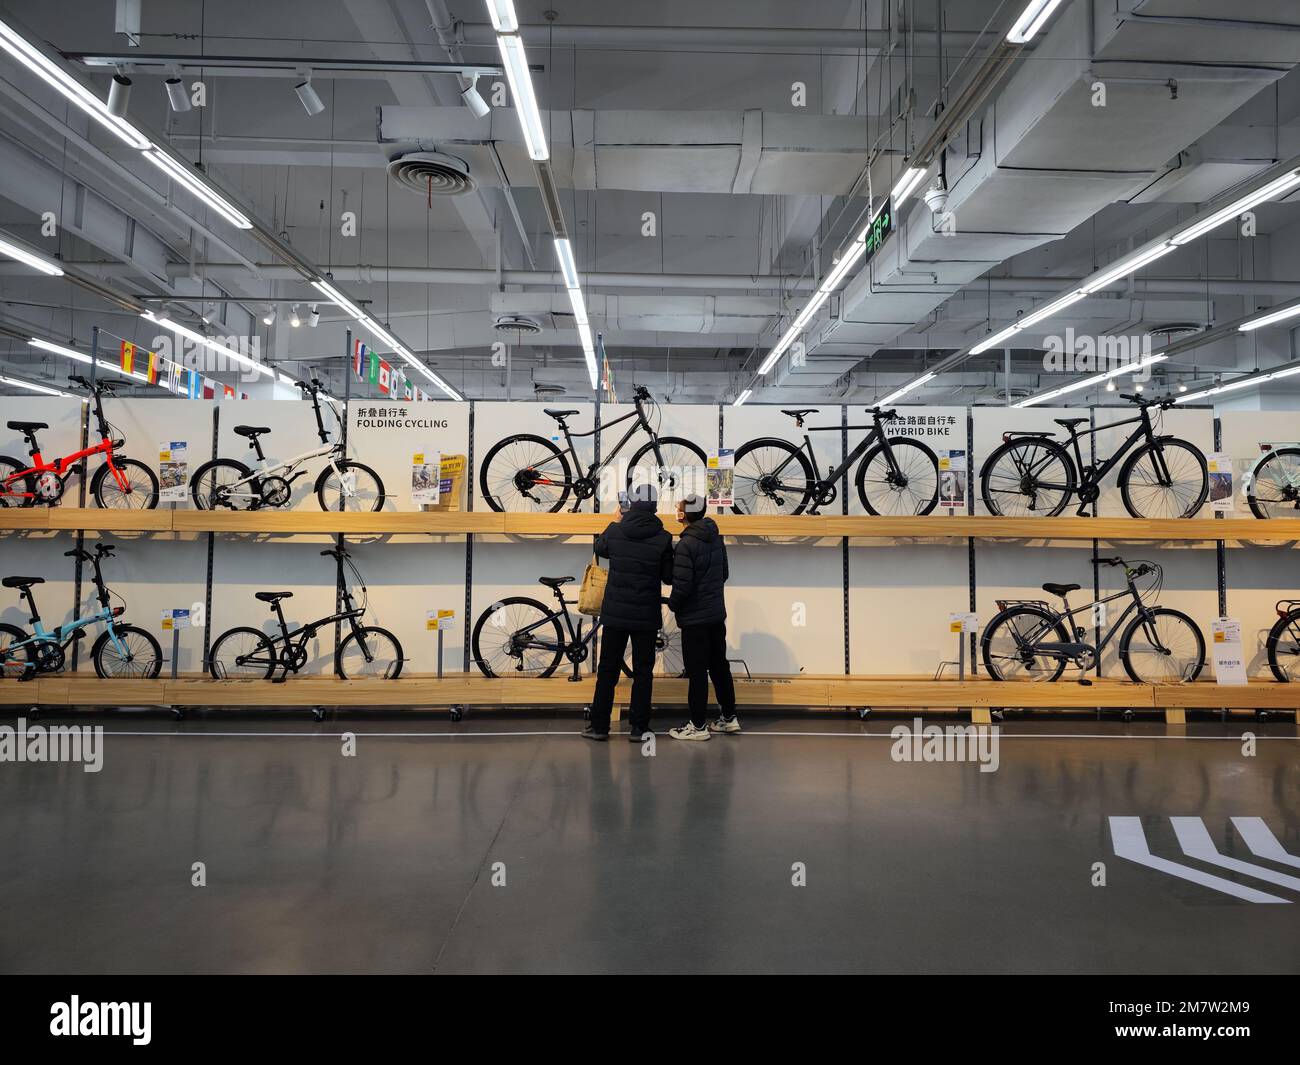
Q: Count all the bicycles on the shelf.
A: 11